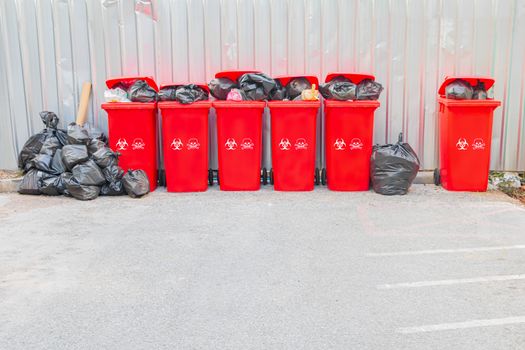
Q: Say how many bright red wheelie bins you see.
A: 6